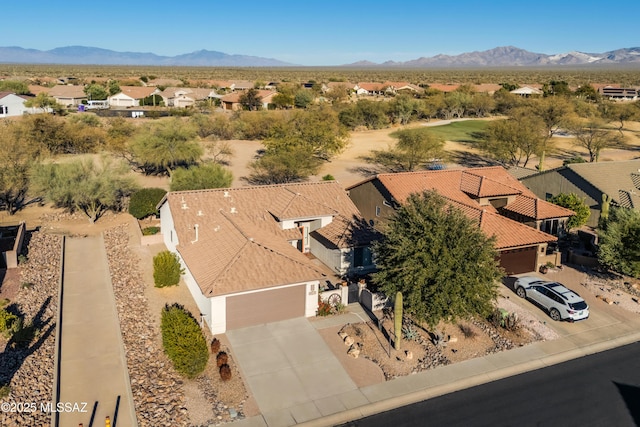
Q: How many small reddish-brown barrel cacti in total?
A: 3